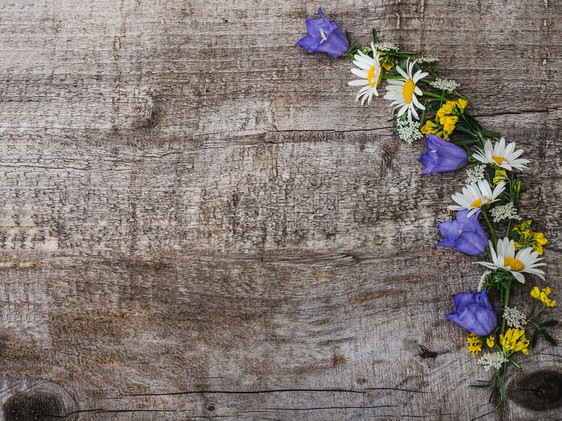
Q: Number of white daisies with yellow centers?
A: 5